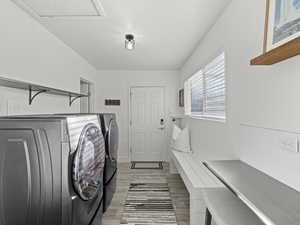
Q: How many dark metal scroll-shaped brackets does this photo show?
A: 2